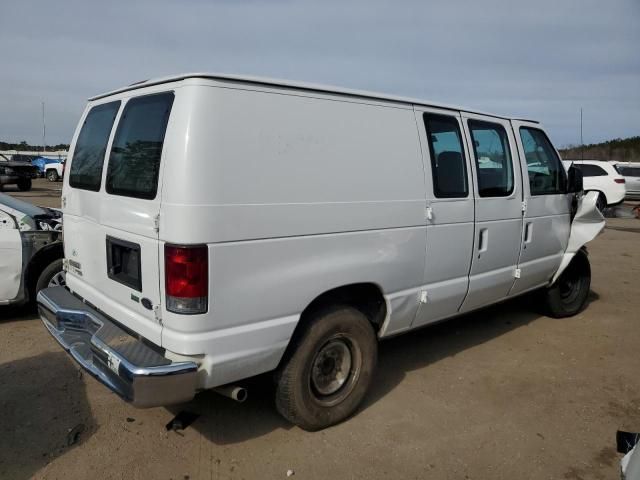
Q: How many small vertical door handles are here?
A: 2